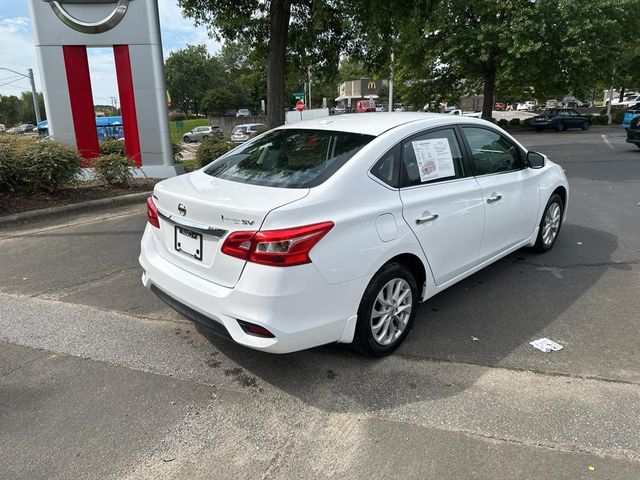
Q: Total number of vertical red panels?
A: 2